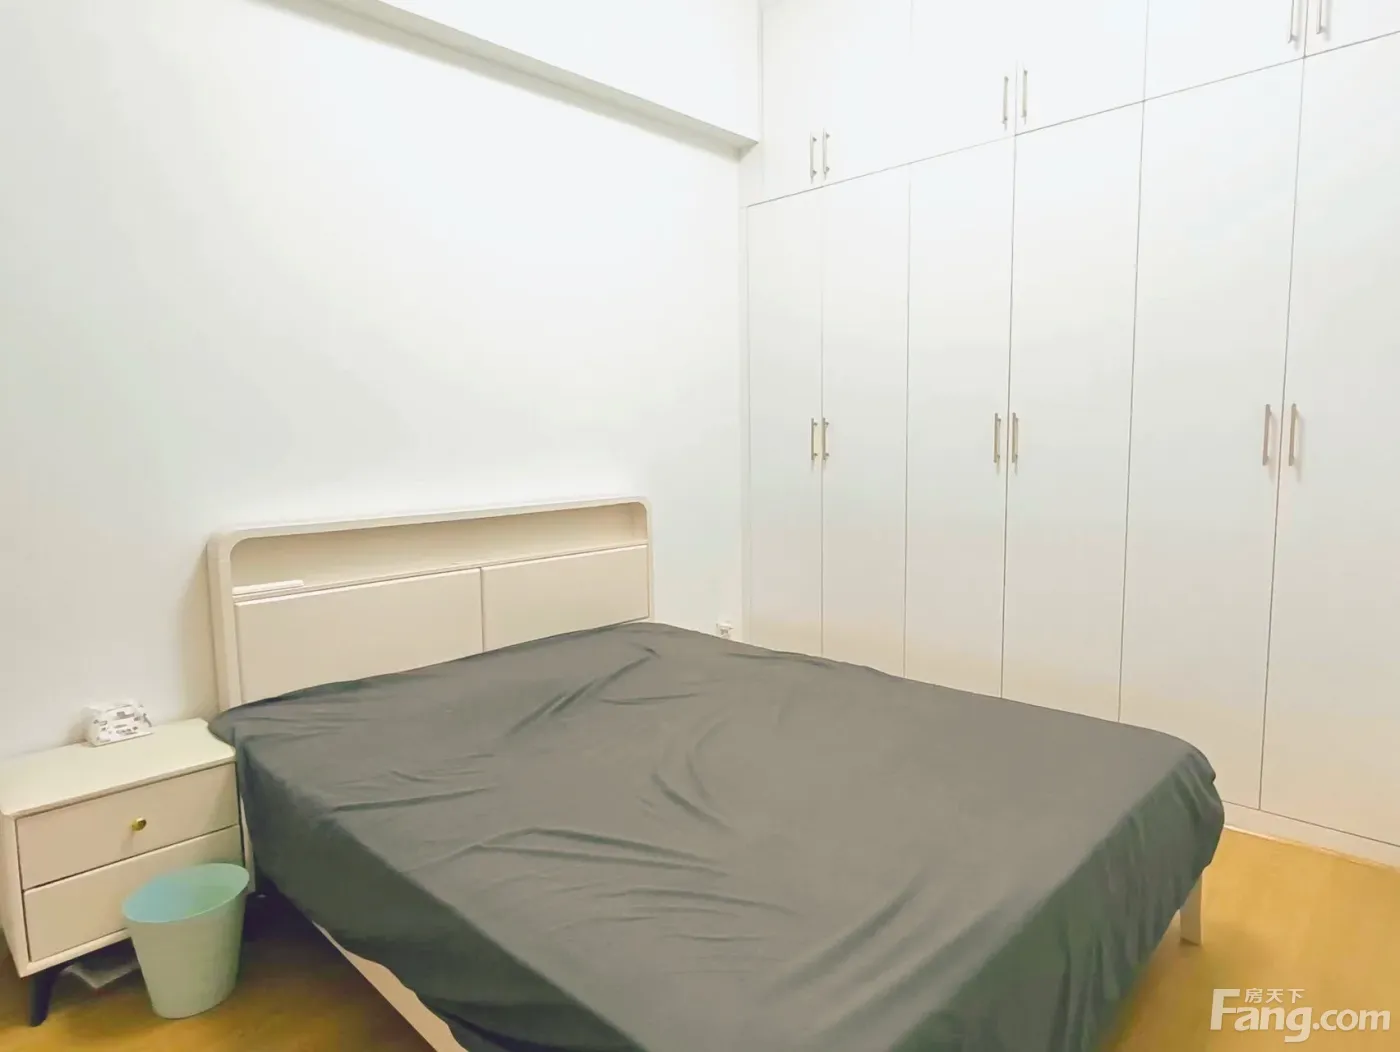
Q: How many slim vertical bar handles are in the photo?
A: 12